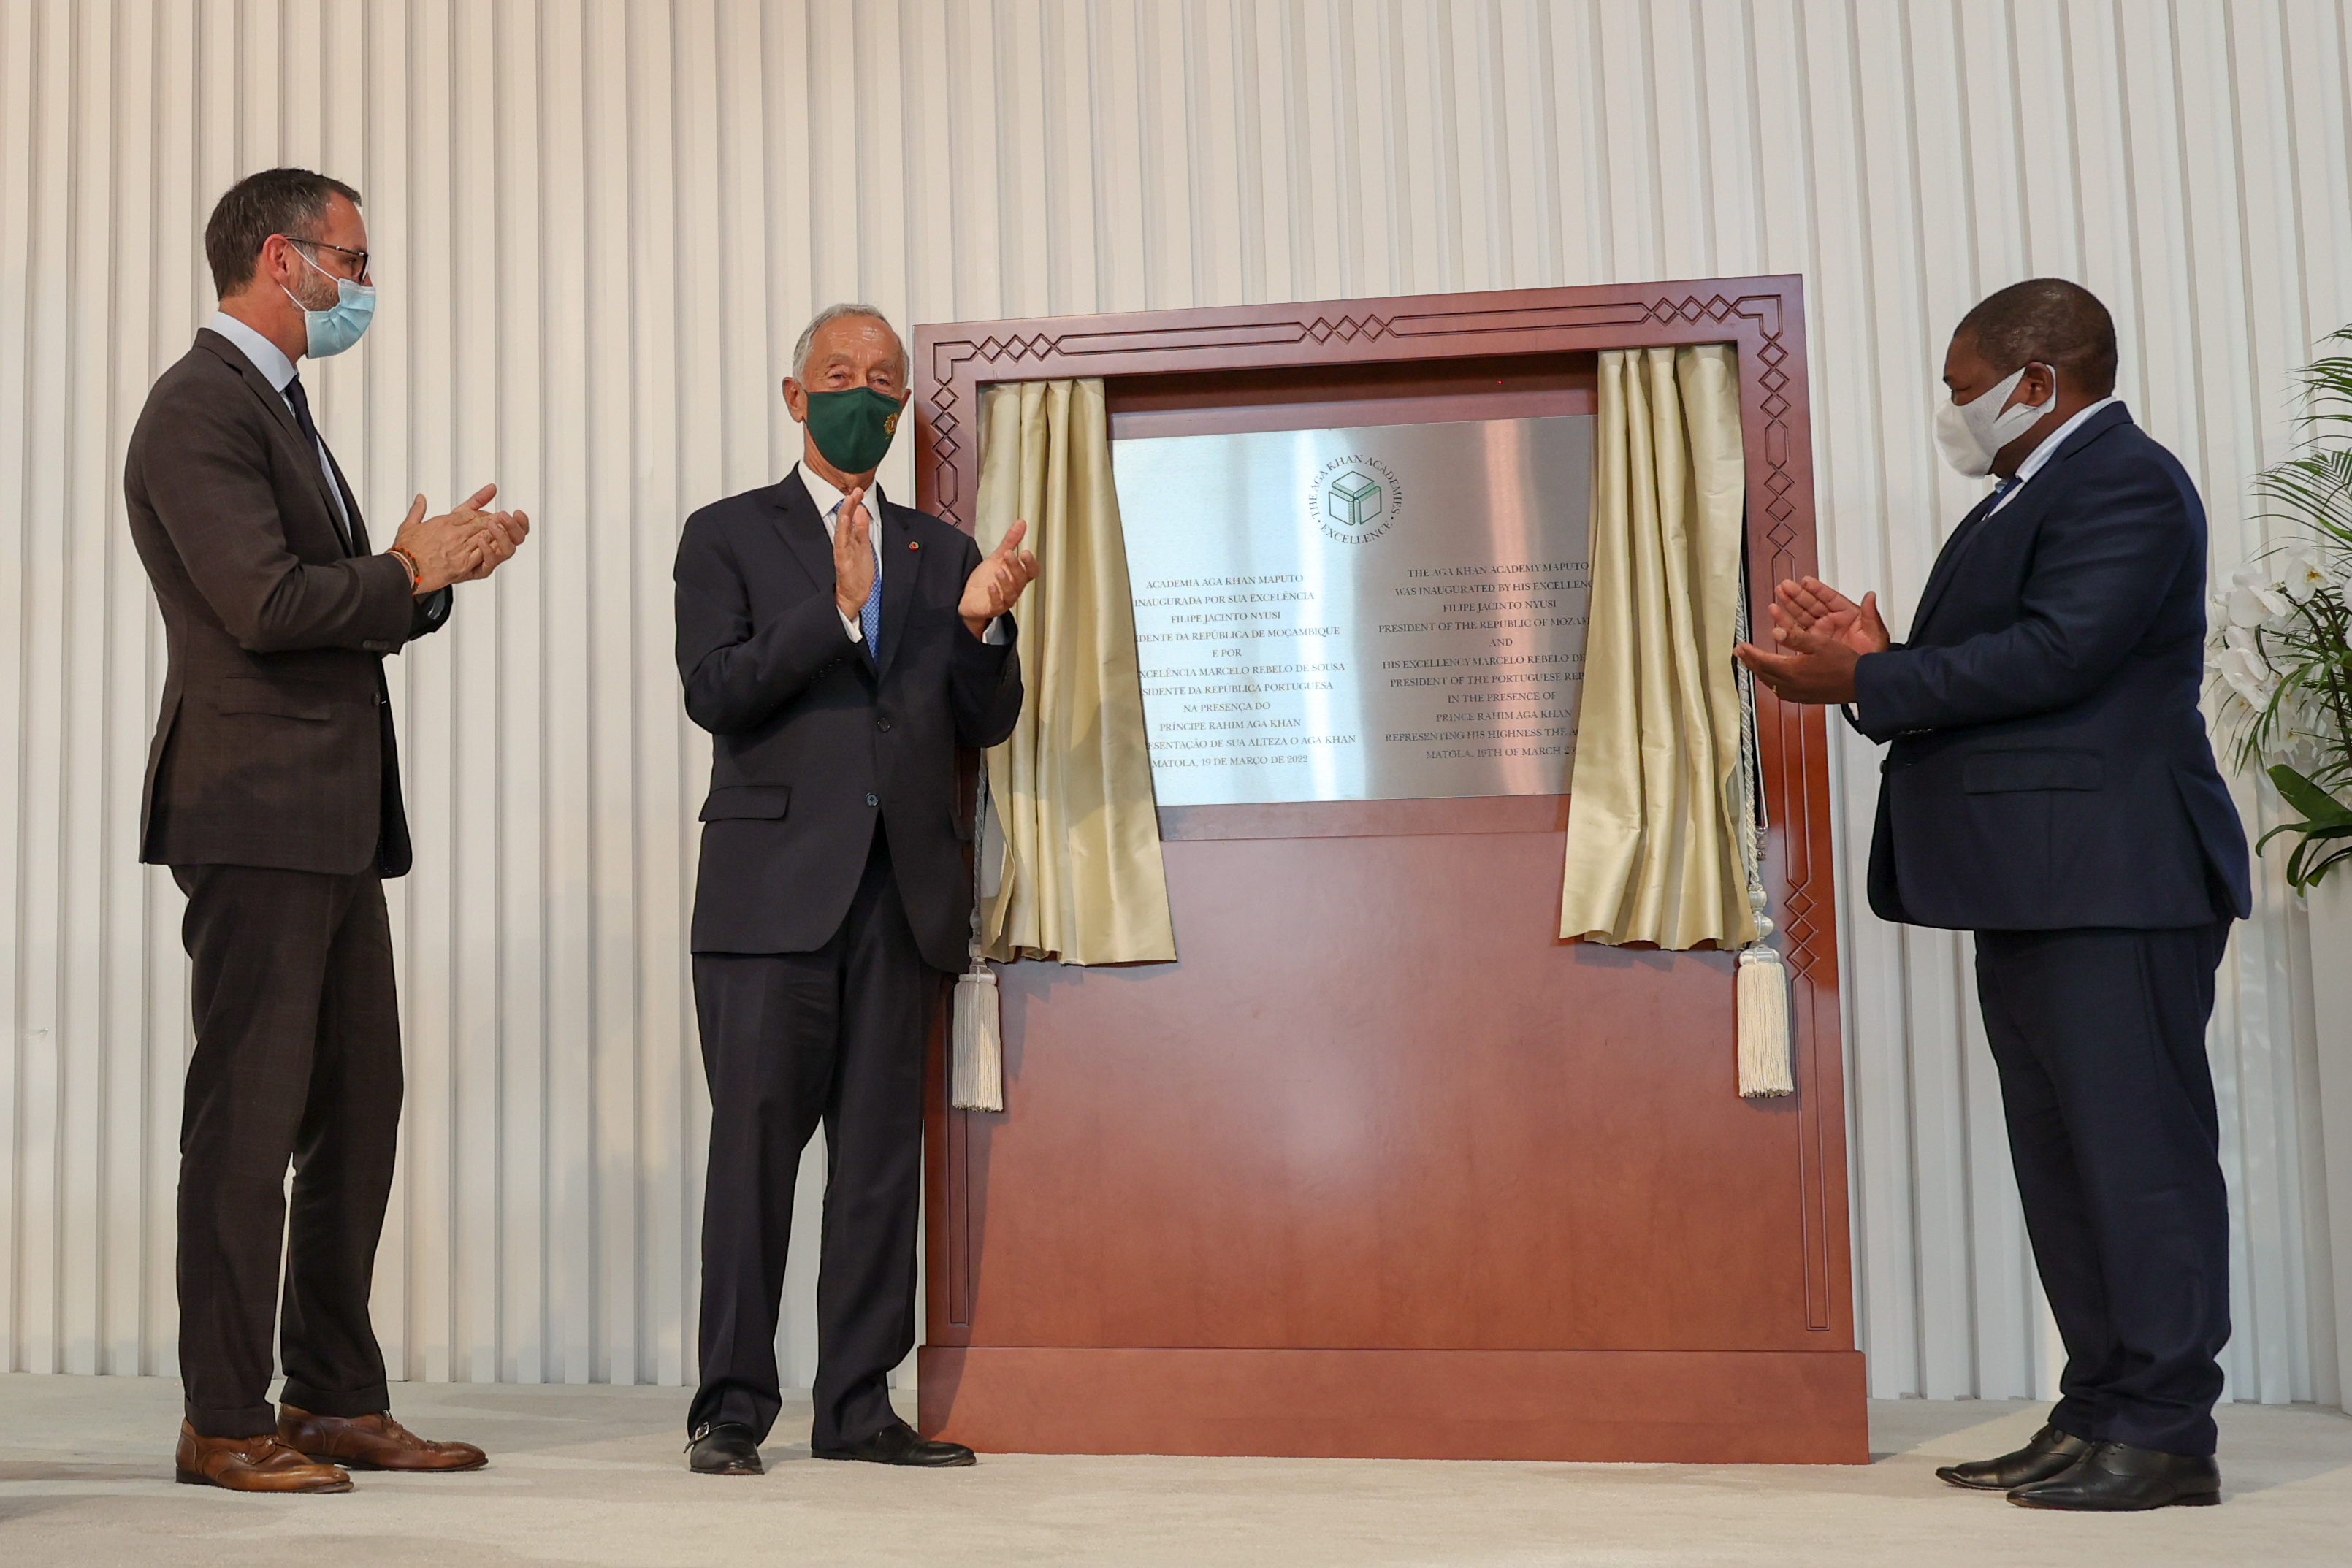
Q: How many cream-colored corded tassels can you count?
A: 2